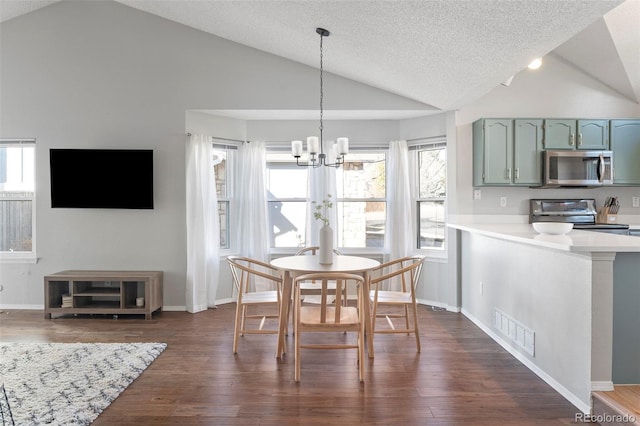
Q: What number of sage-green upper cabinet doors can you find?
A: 5